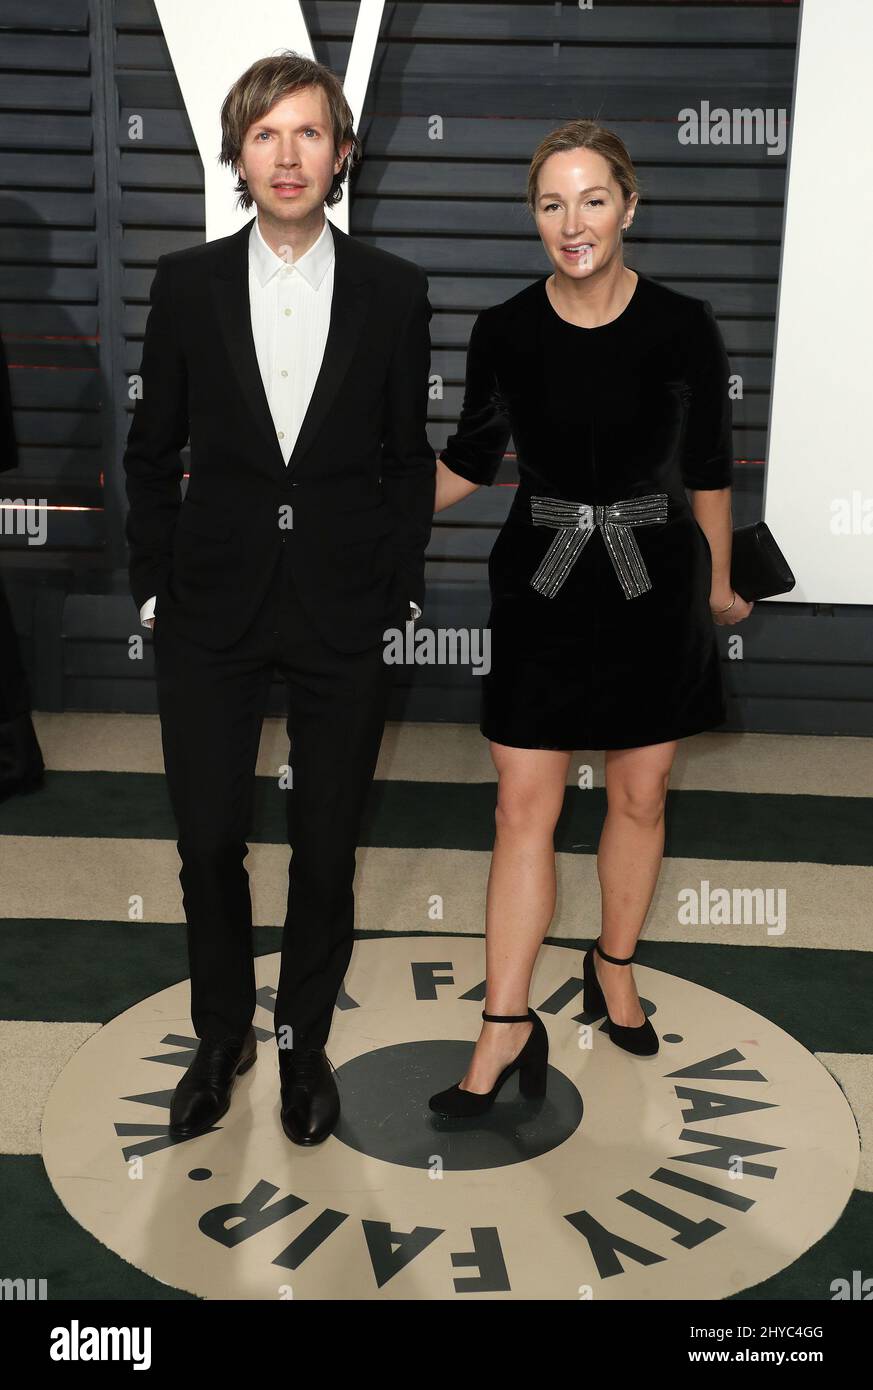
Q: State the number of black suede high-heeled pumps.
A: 2